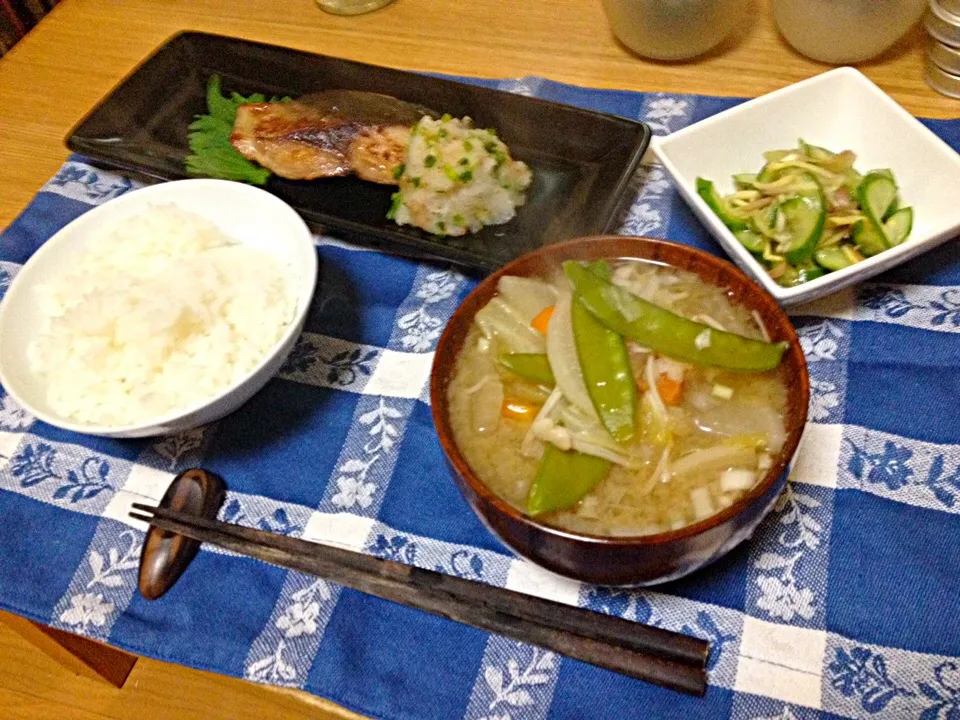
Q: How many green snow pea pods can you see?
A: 4